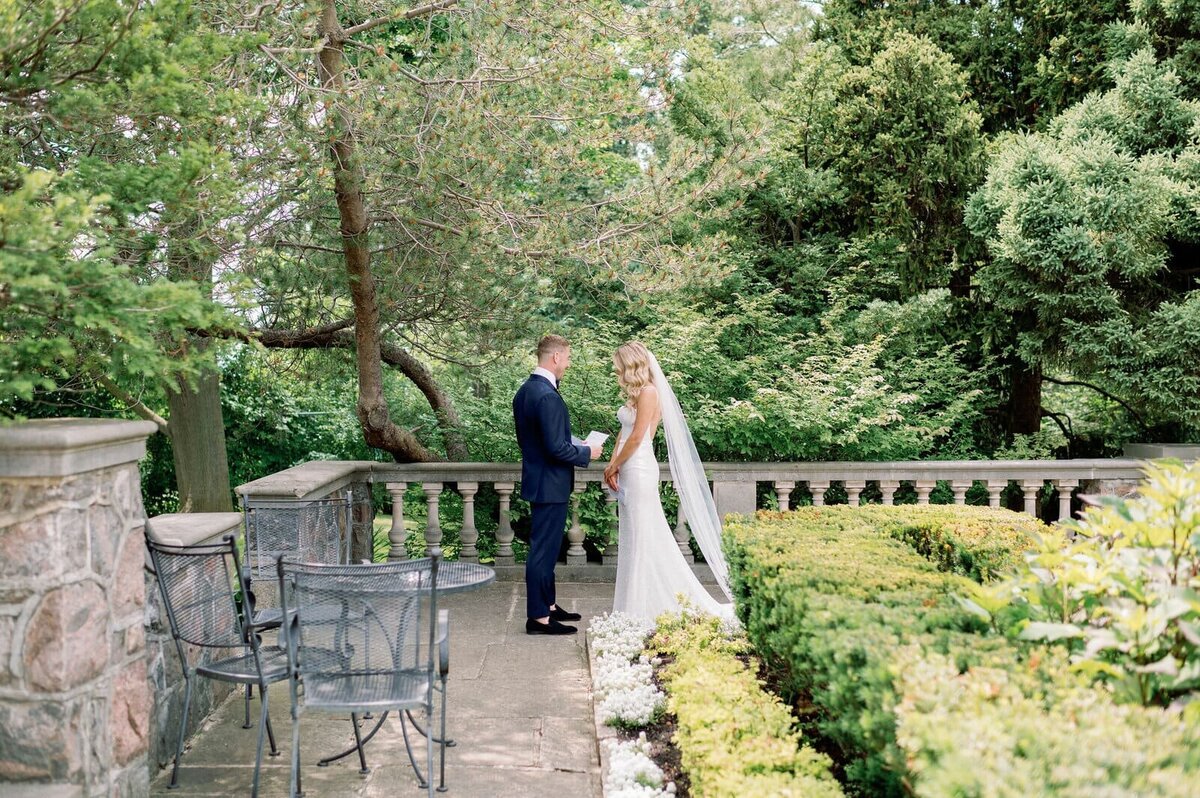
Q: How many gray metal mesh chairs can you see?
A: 3